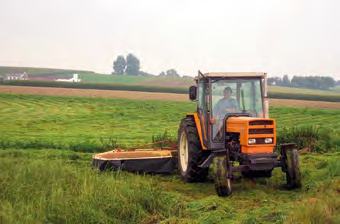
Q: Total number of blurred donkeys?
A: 0